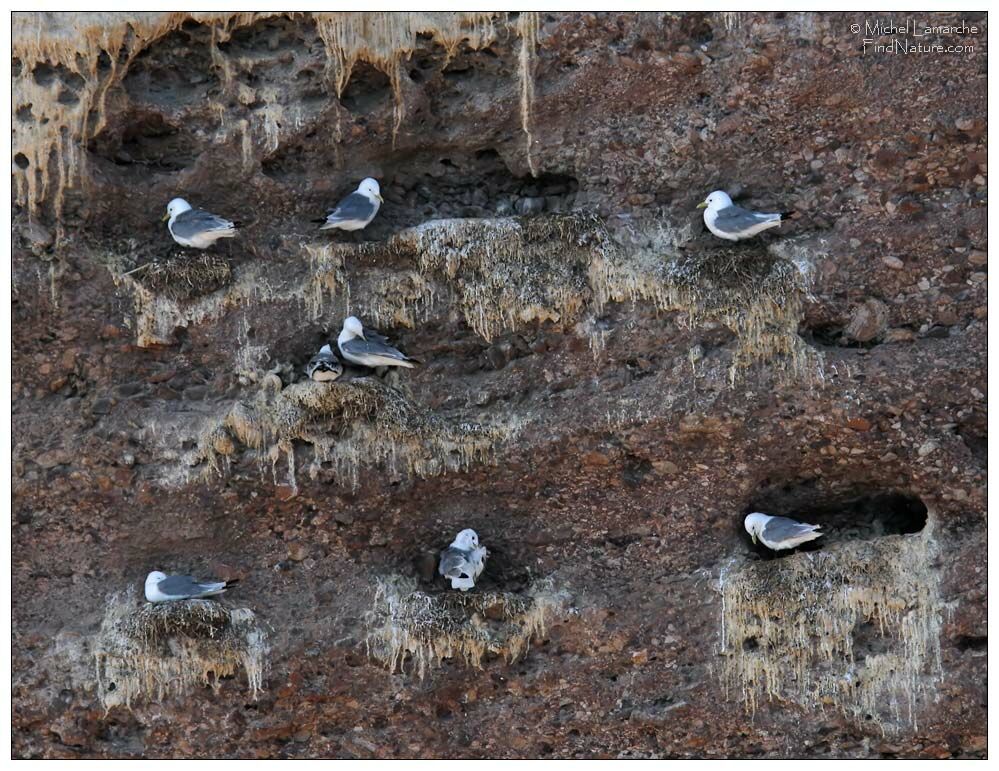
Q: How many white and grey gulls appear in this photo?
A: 8